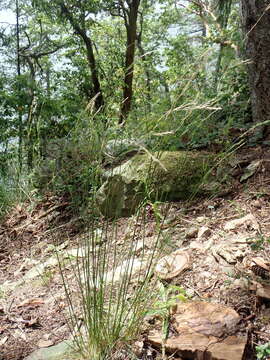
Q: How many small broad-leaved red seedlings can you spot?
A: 0